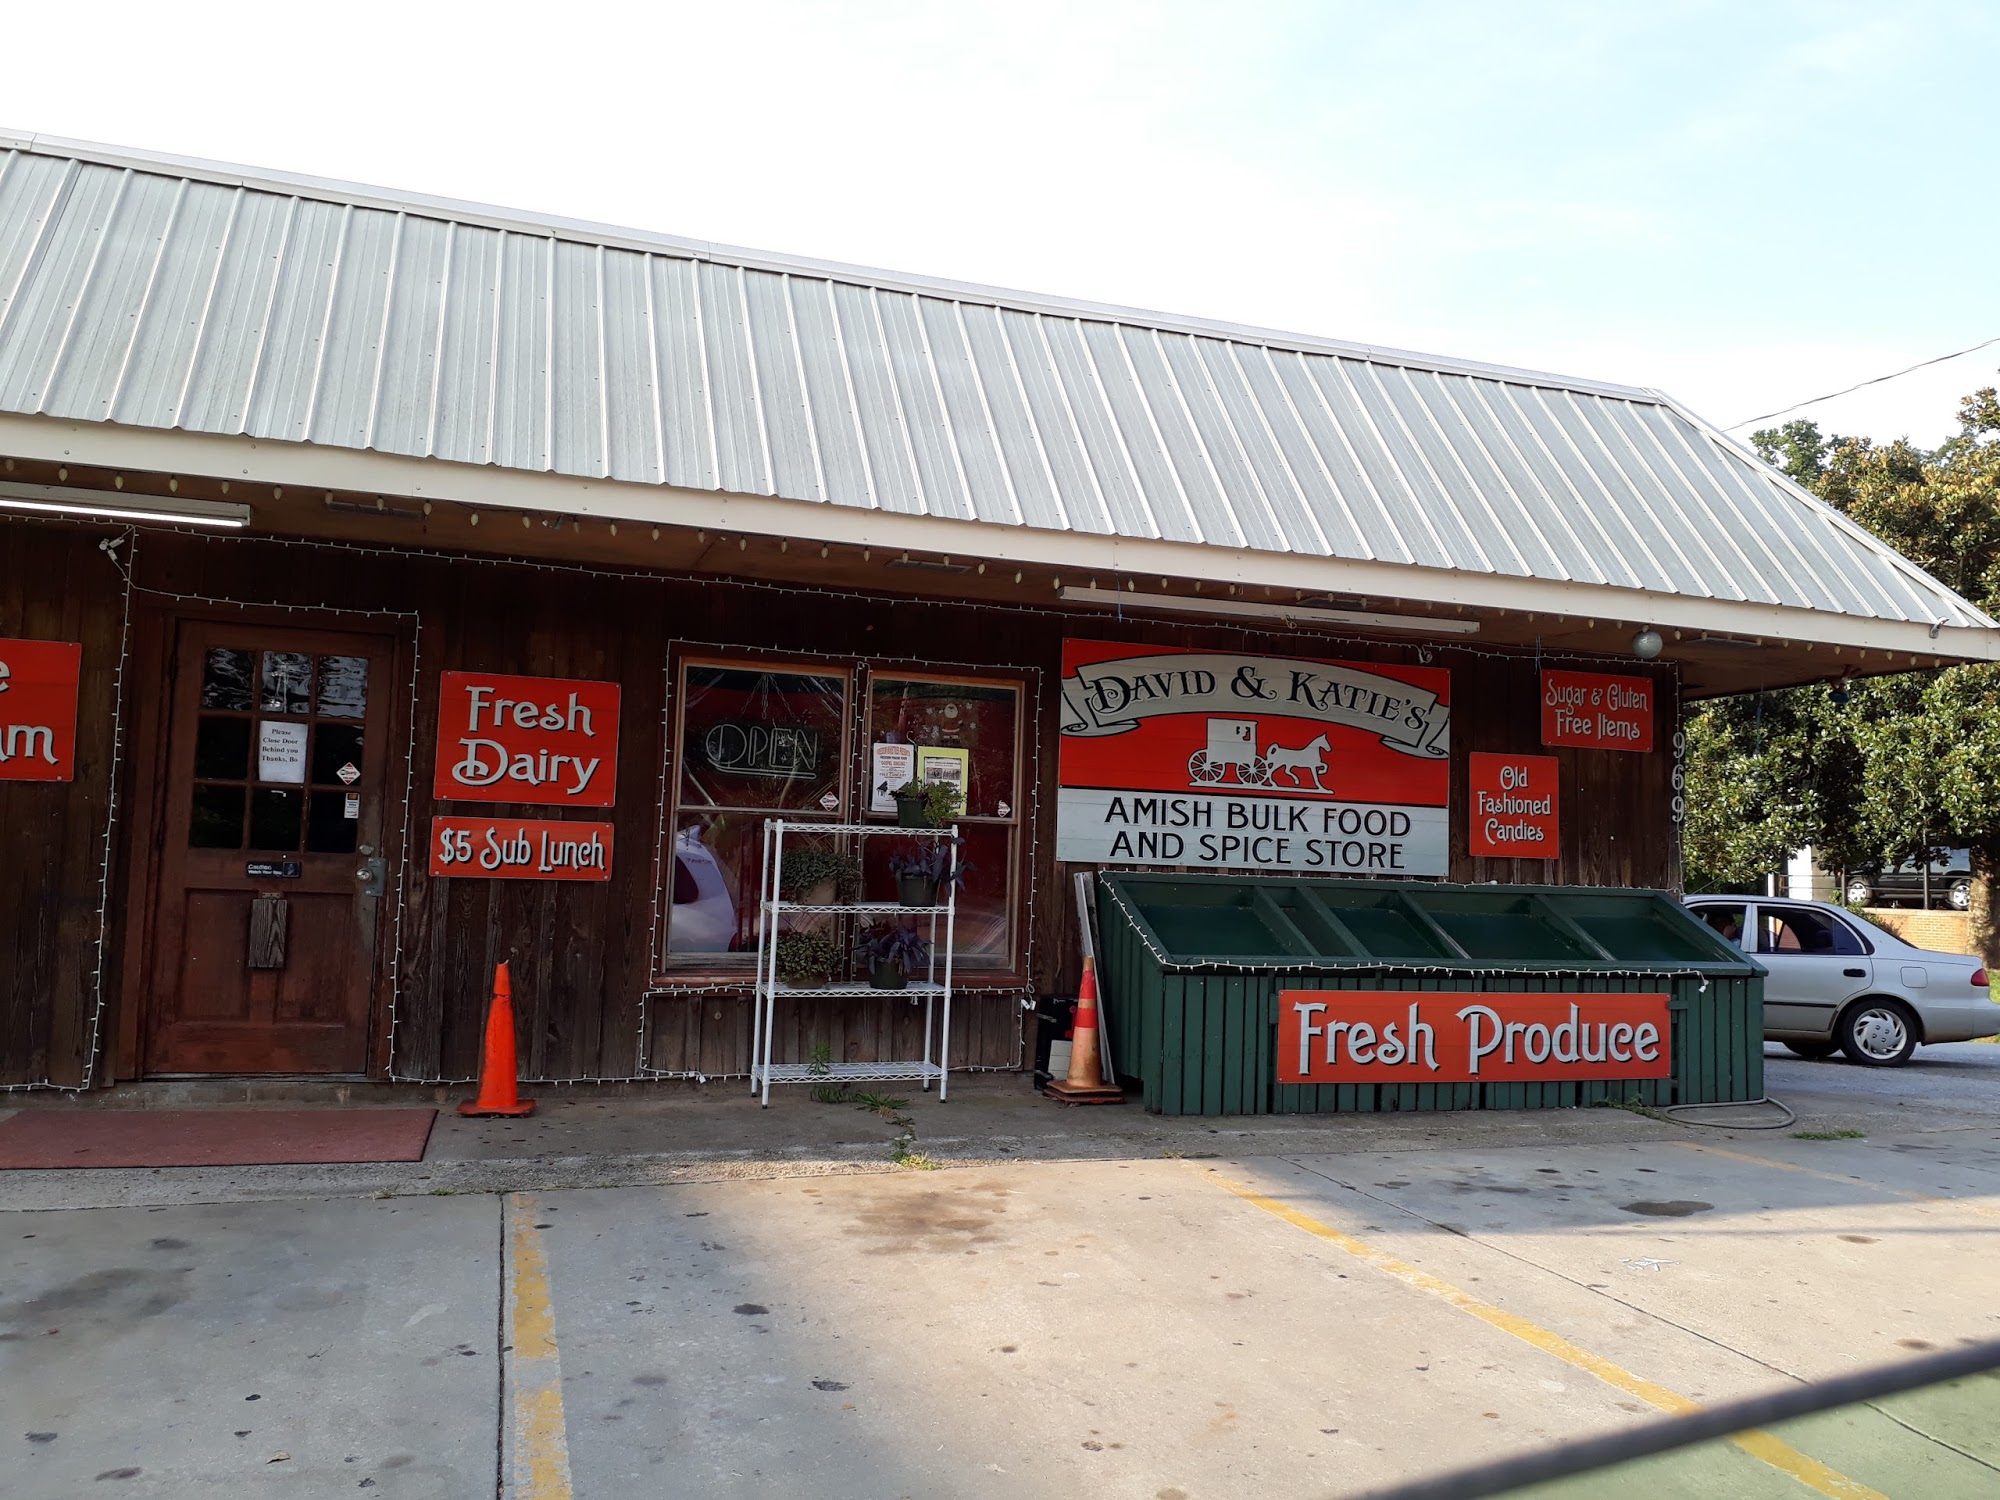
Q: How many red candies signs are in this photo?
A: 1